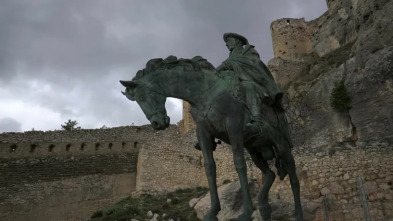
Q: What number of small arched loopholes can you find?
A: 9